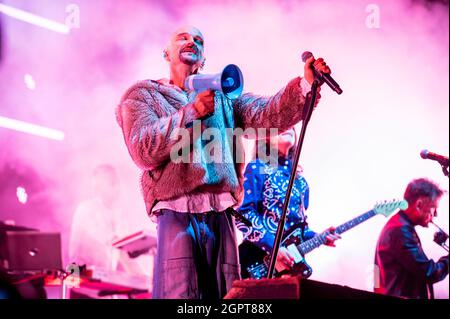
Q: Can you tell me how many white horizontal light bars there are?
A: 2